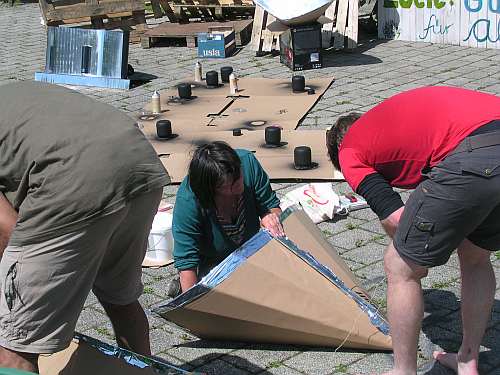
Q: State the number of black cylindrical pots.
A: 7